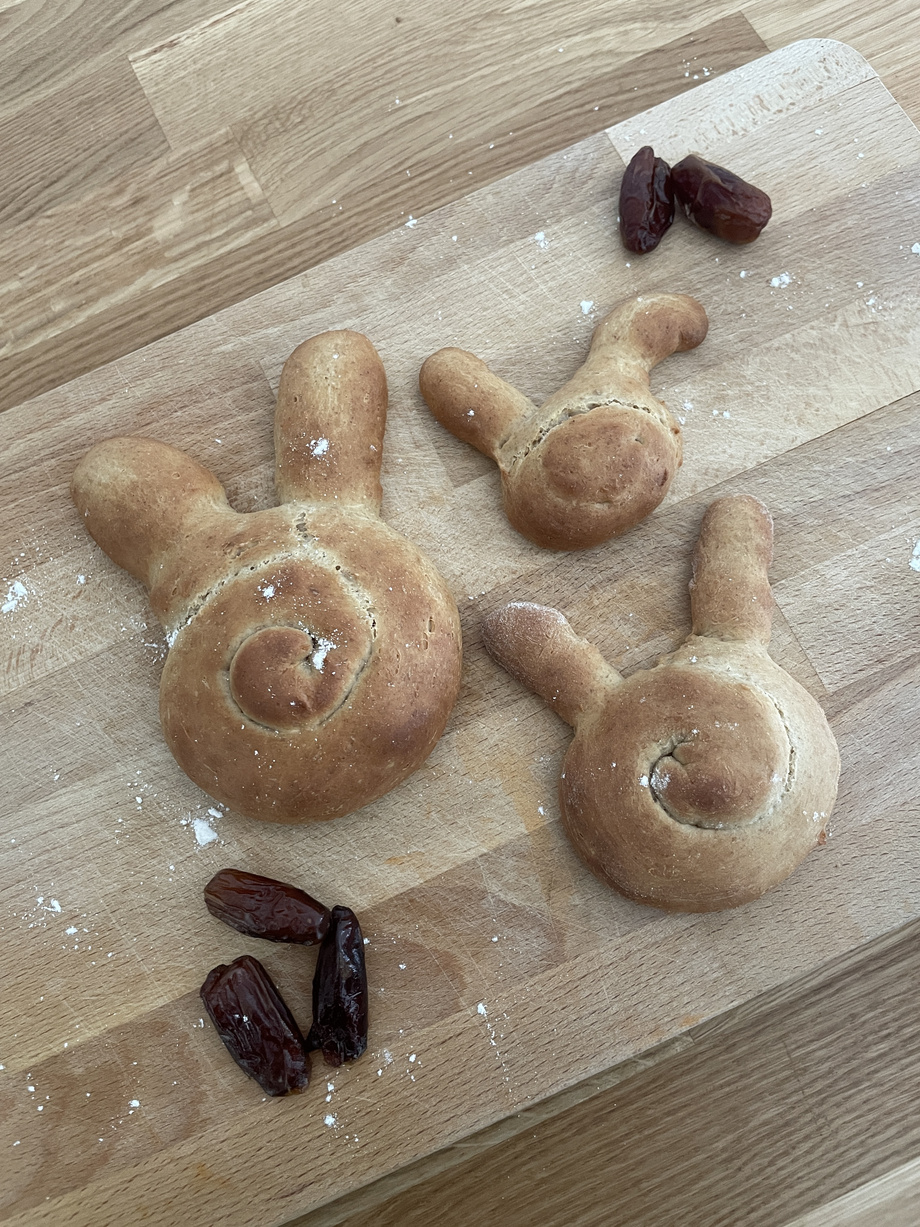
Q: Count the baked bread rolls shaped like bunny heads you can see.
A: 3